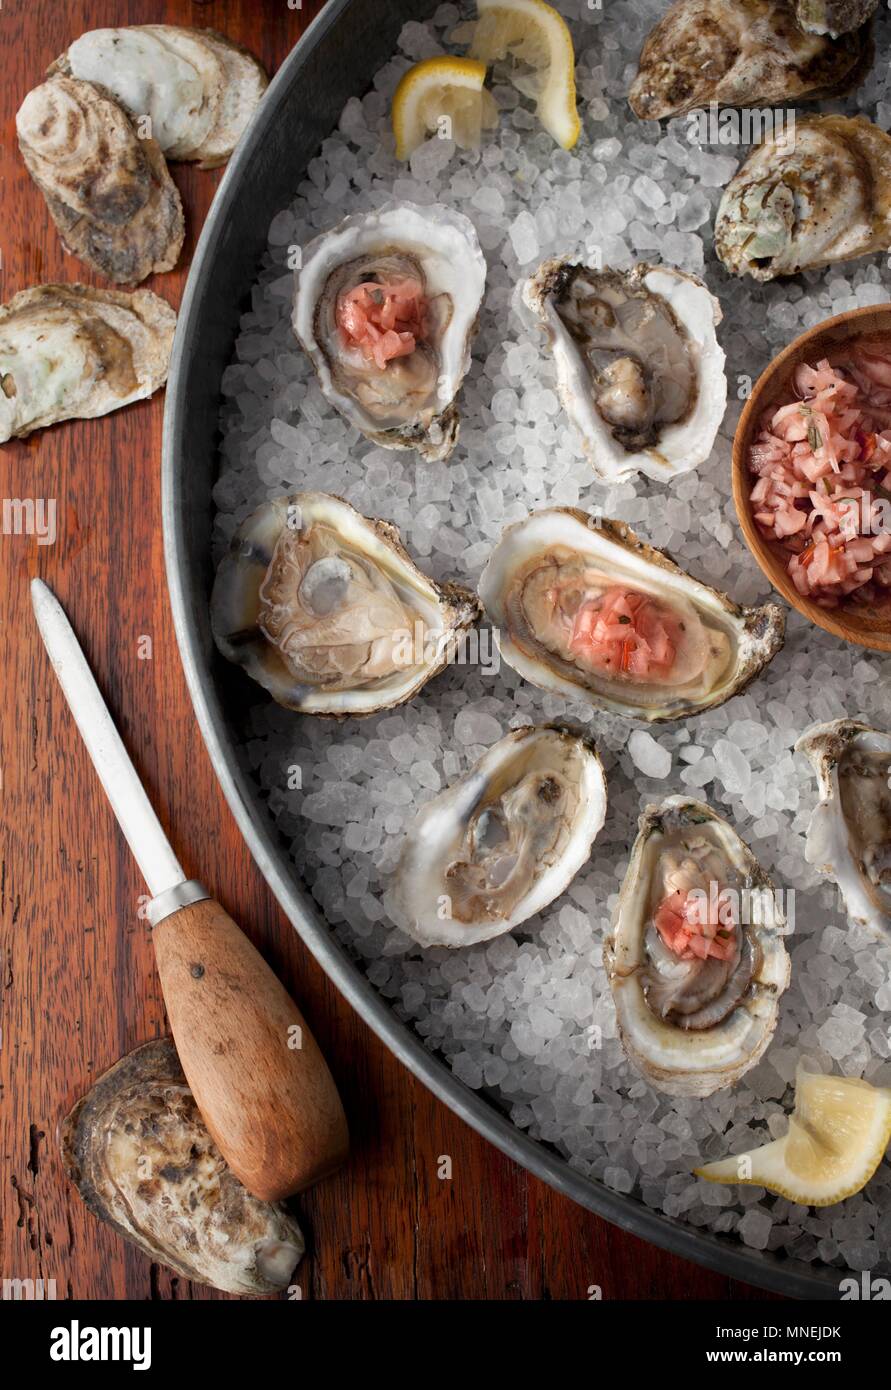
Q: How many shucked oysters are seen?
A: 7